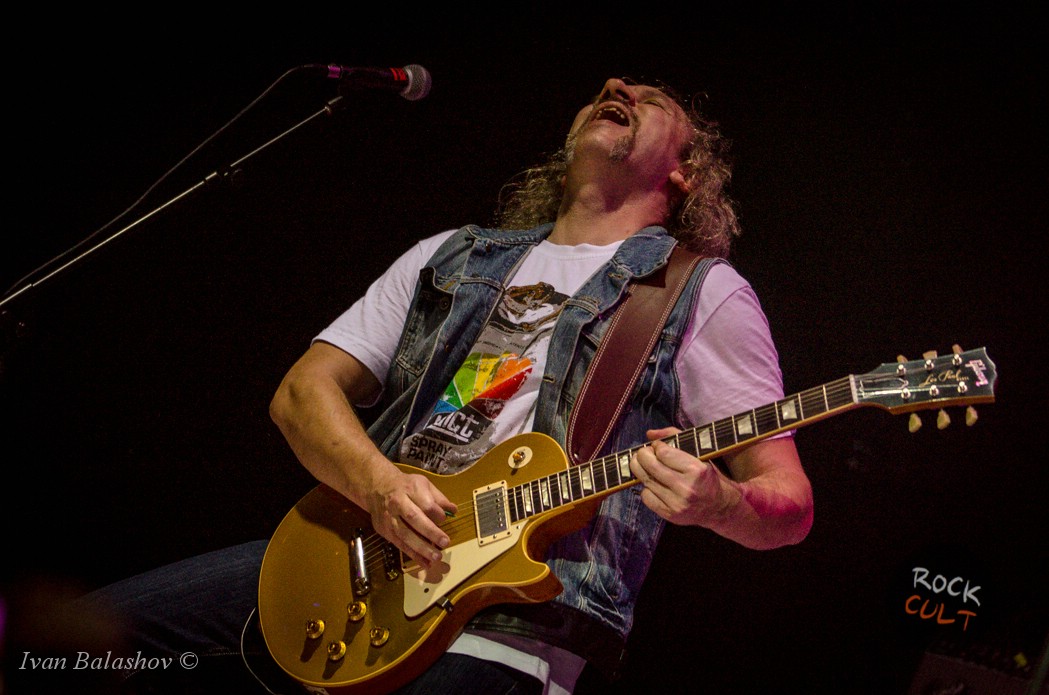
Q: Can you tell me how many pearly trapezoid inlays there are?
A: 9